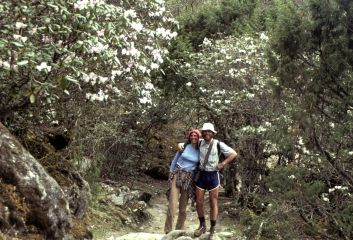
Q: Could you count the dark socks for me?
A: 2